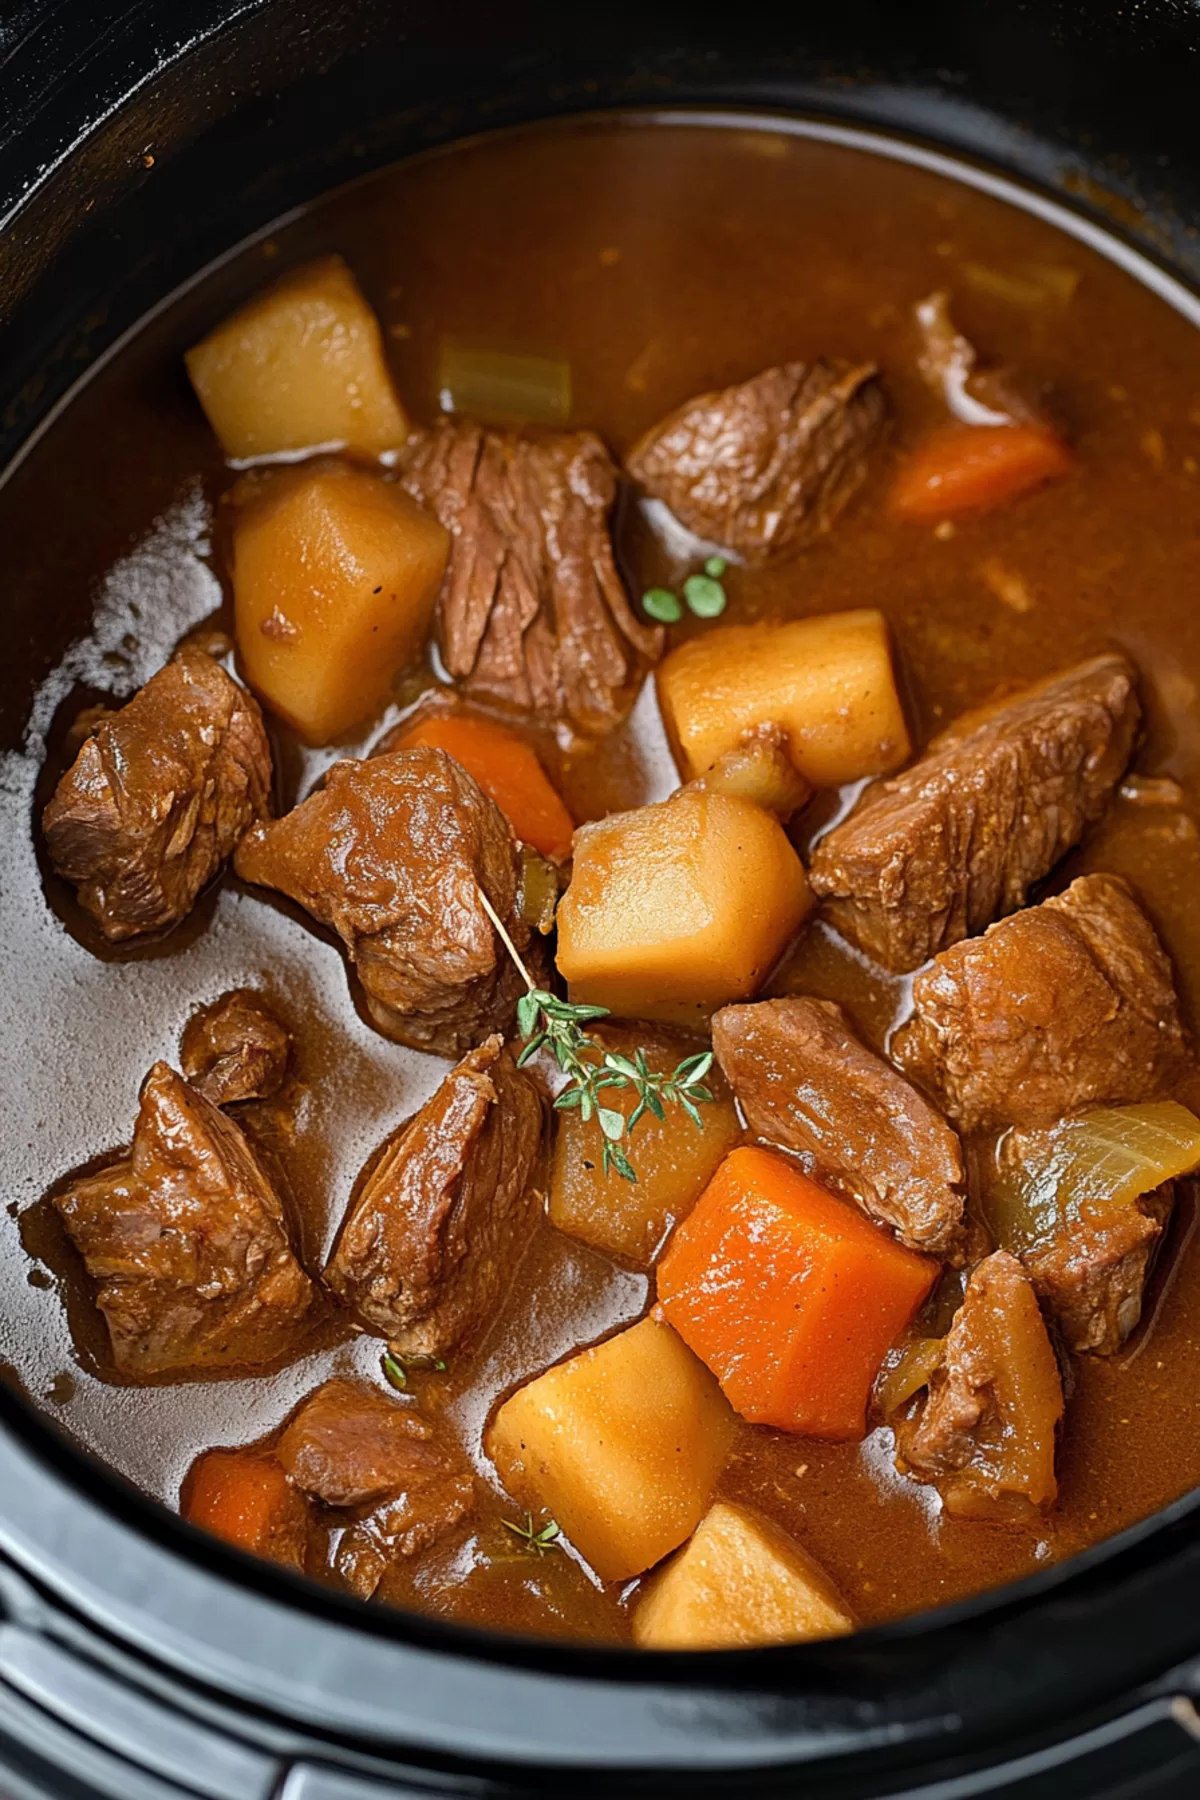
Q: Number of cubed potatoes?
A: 7